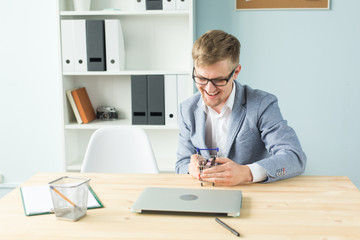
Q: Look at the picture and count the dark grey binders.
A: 4